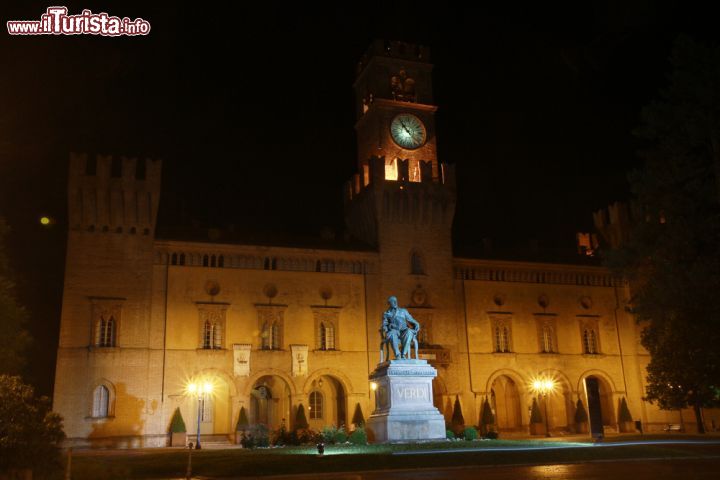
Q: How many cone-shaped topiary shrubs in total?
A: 9